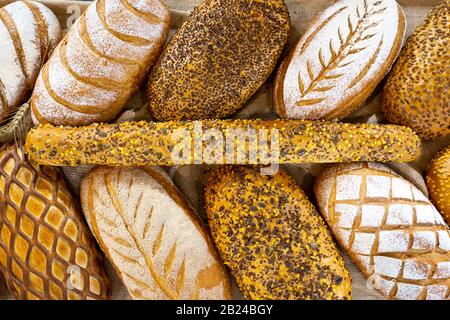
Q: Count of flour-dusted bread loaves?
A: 5